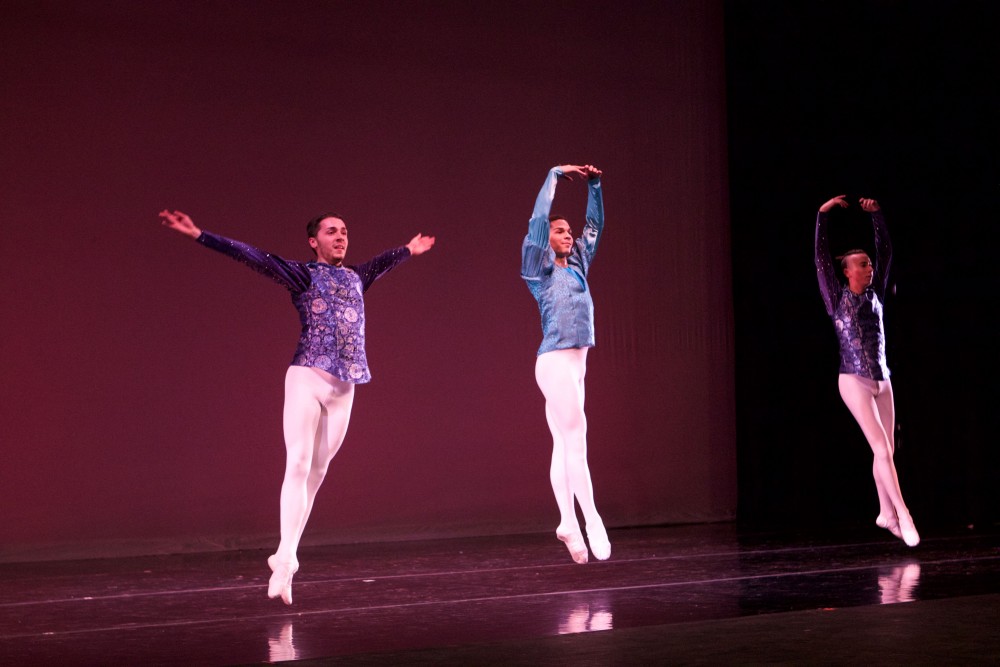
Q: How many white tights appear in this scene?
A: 3